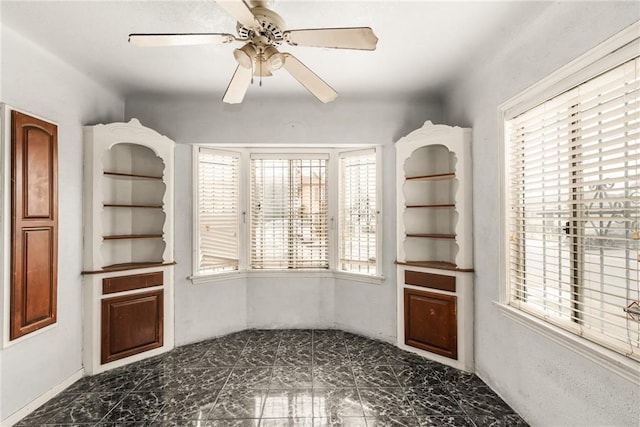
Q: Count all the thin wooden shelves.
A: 6